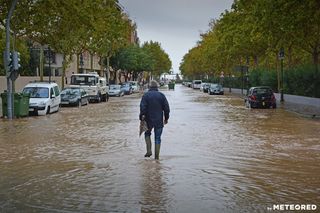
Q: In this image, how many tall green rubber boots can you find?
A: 2